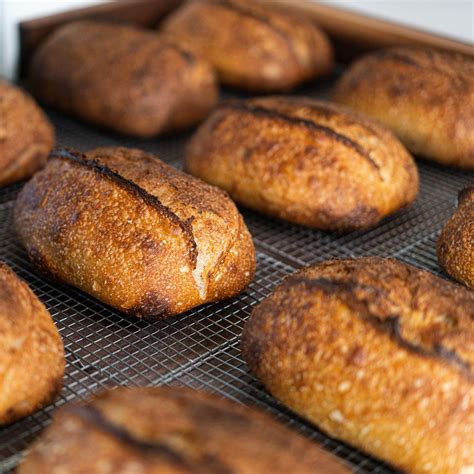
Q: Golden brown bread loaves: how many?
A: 10